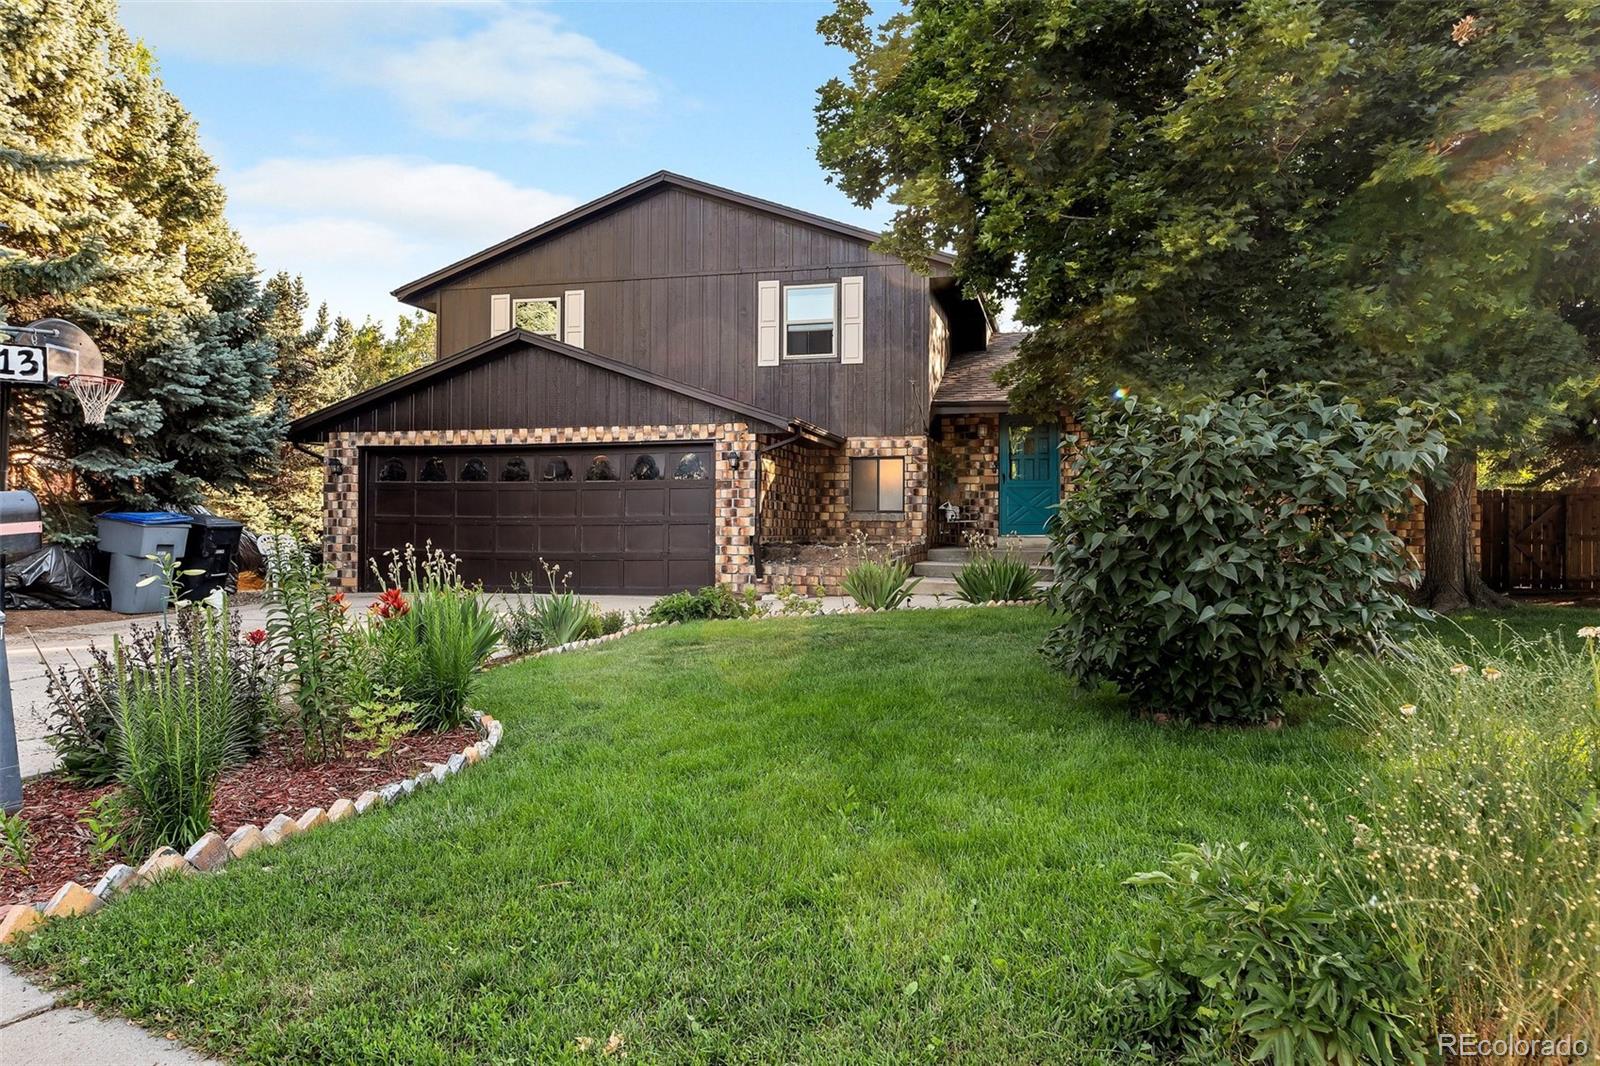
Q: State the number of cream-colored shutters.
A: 4